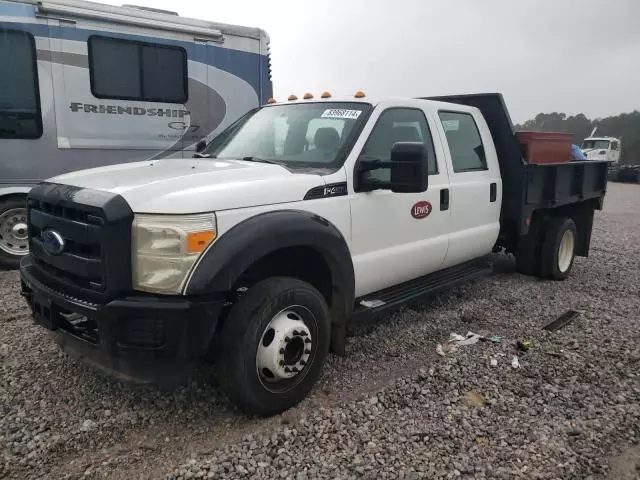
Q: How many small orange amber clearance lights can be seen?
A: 5